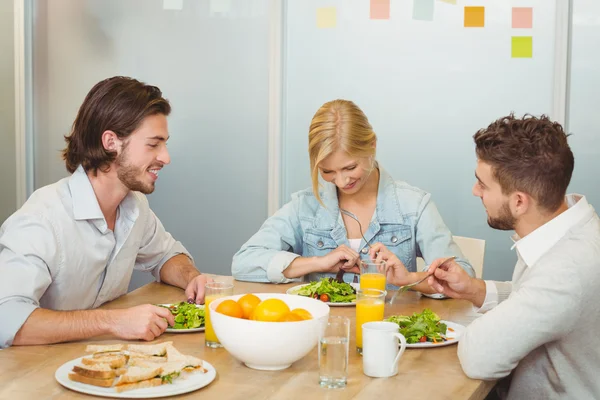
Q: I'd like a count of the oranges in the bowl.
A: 5